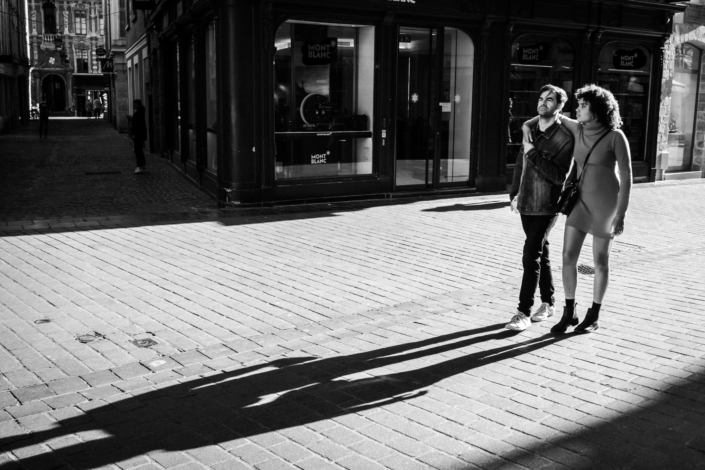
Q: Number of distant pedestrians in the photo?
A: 4